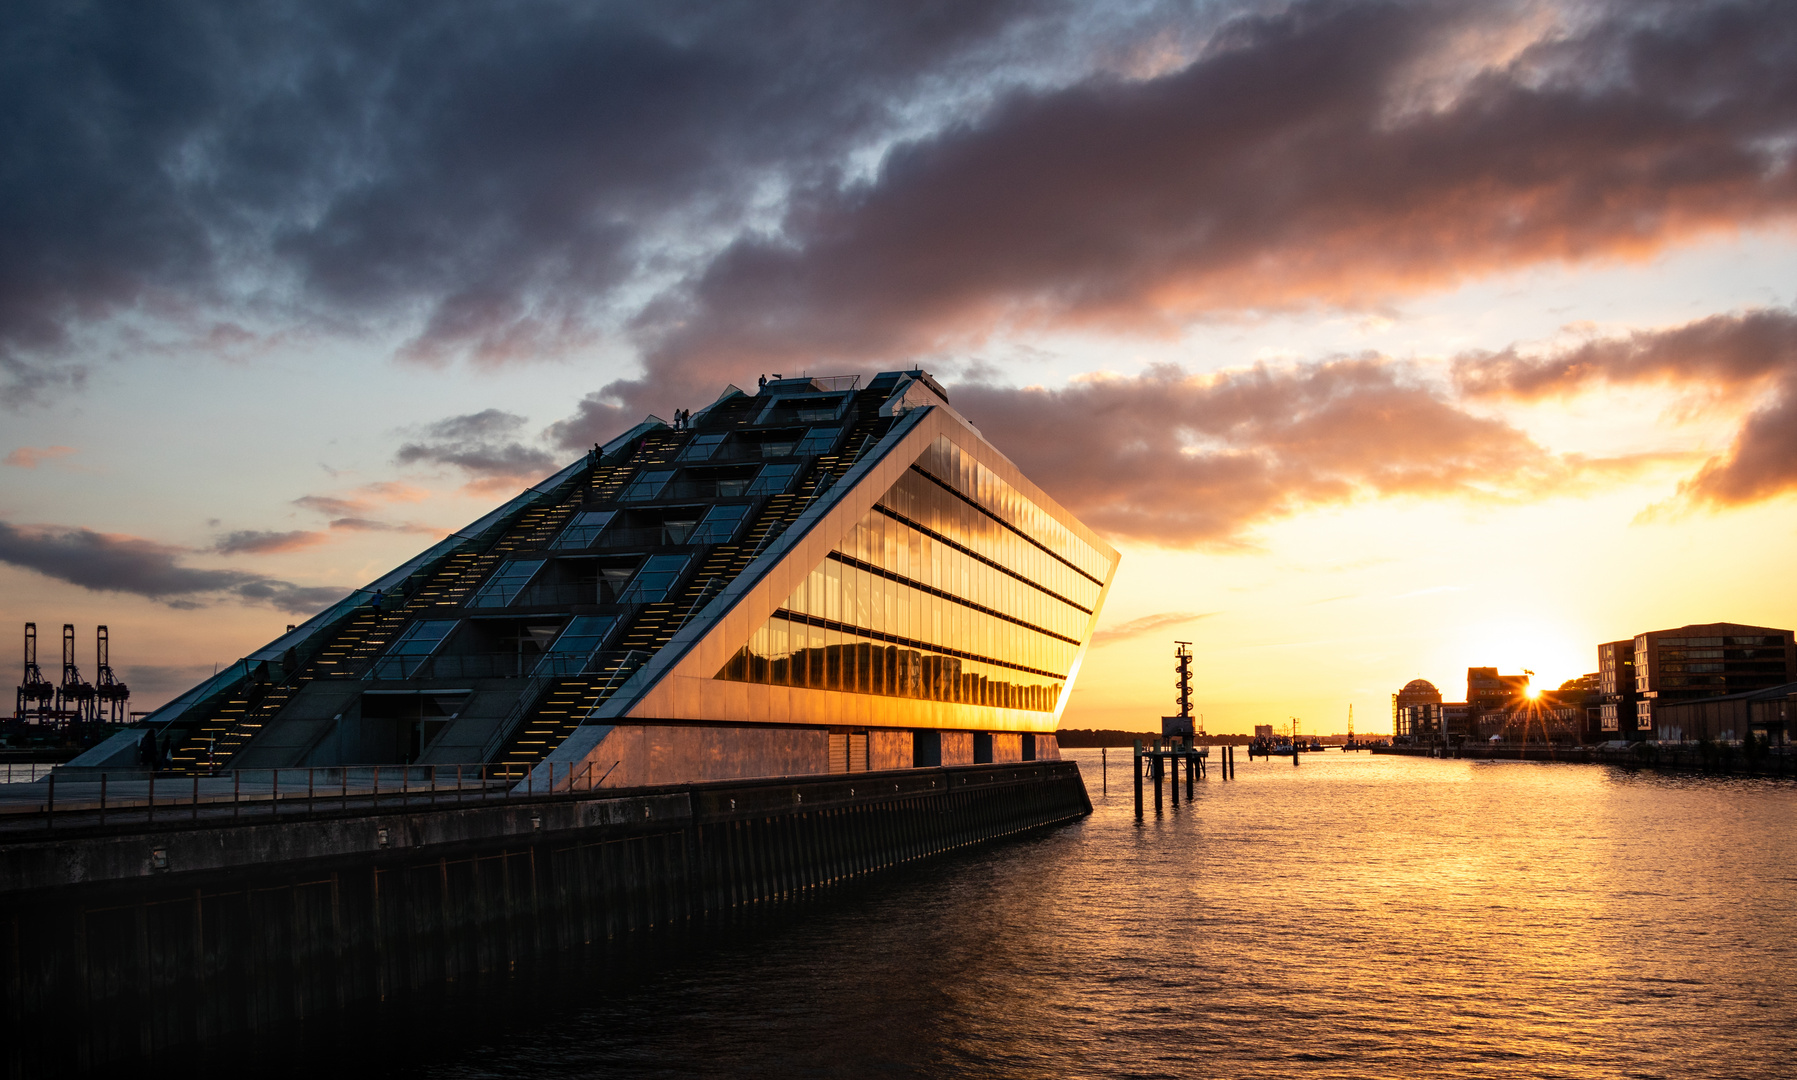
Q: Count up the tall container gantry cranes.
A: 3